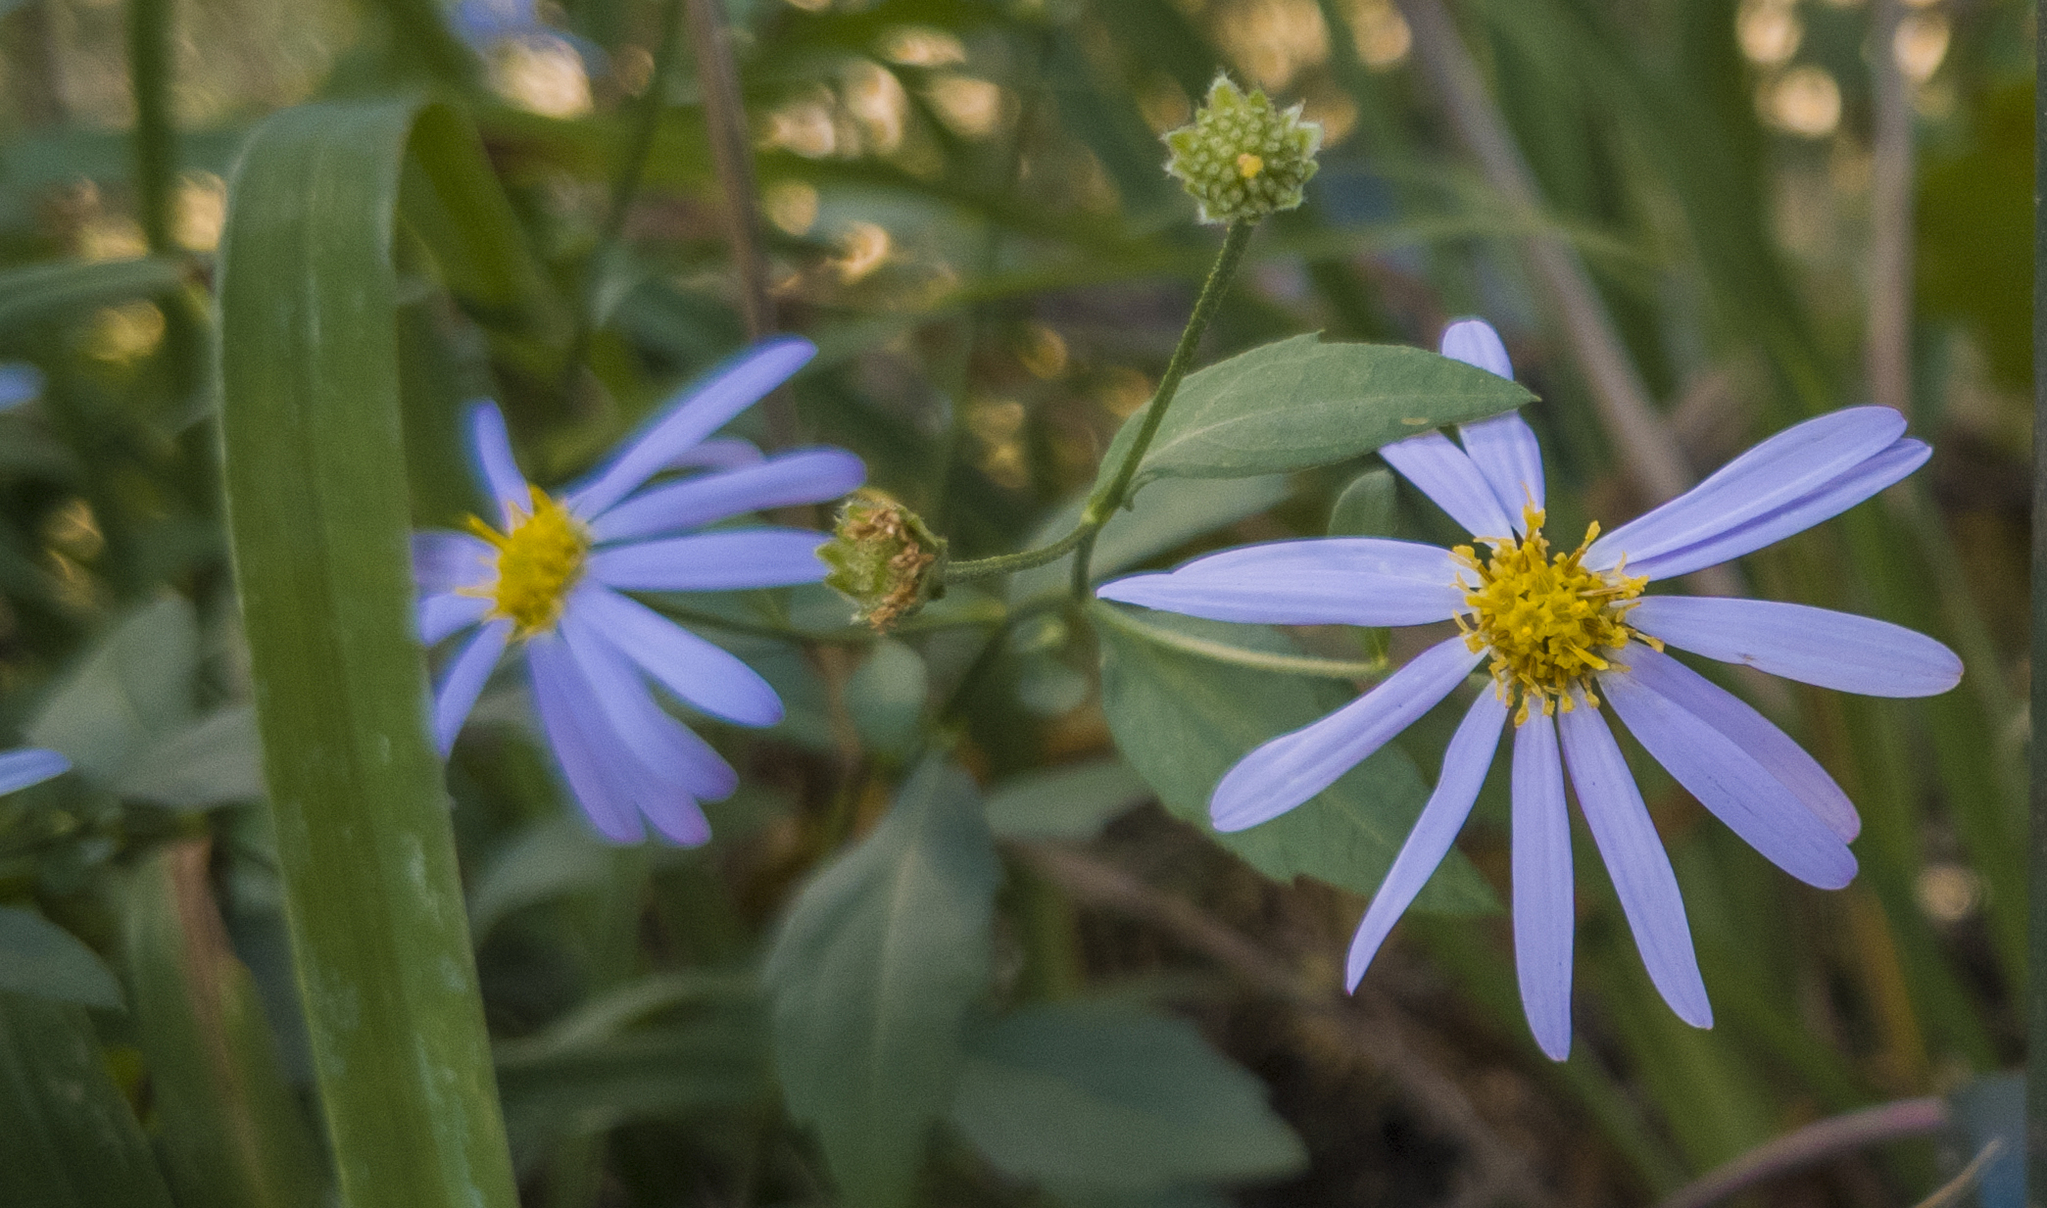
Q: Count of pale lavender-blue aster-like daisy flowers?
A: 2